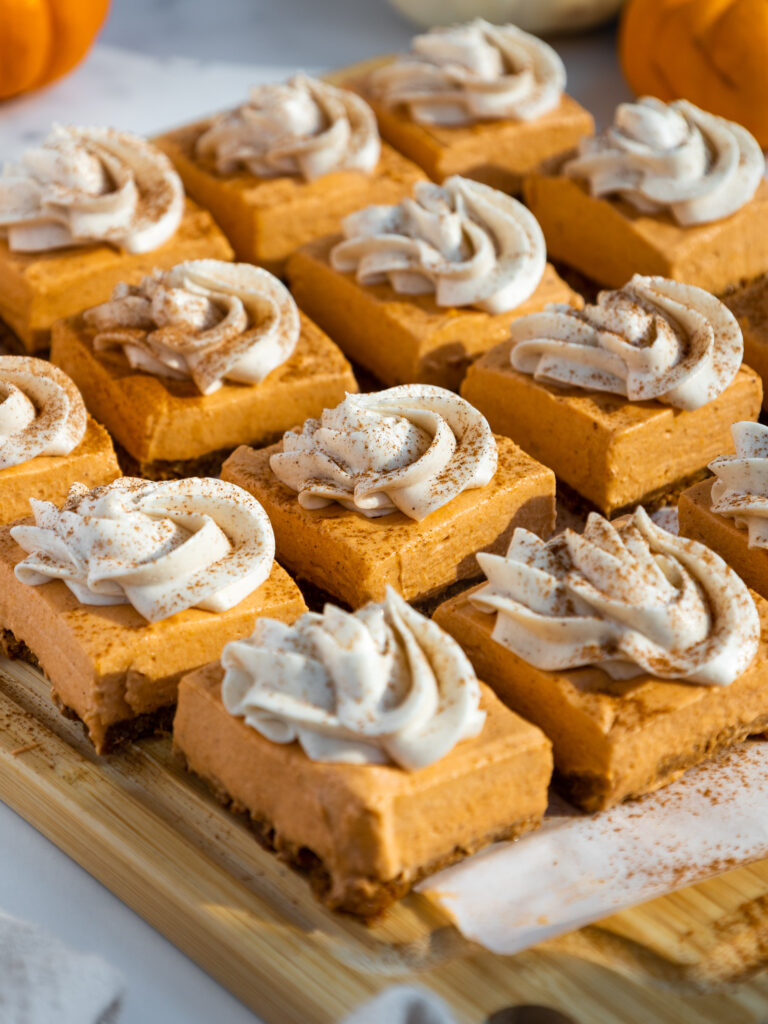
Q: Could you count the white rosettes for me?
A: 13